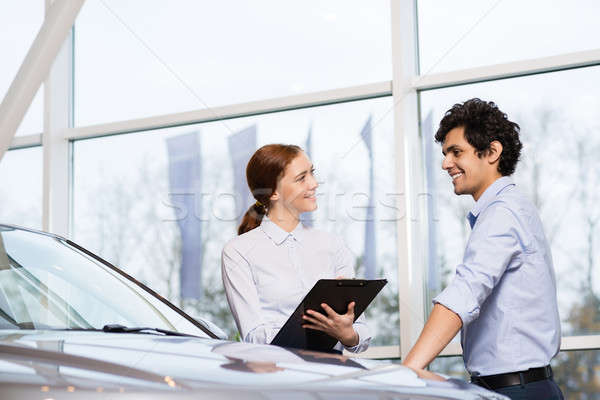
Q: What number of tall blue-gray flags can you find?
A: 5